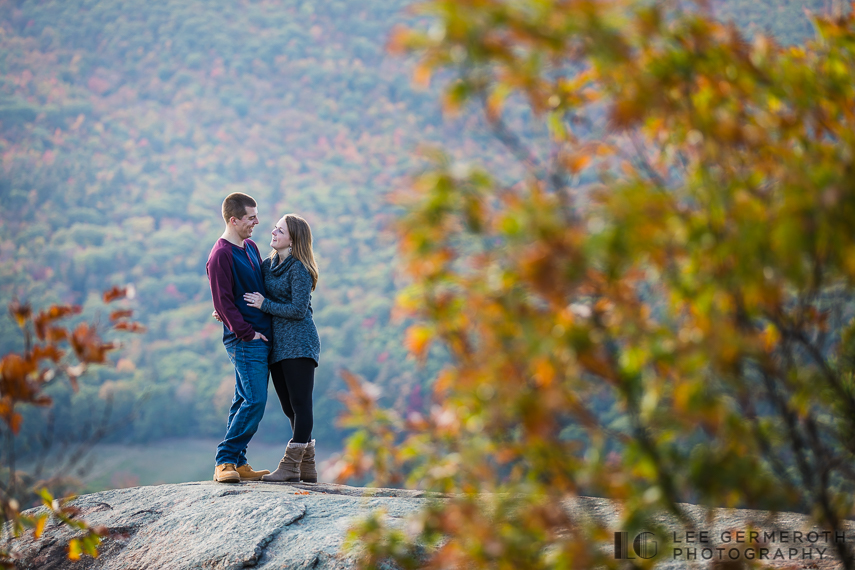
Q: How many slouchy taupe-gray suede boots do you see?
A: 2